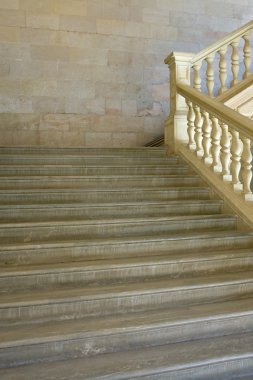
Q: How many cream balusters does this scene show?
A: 12